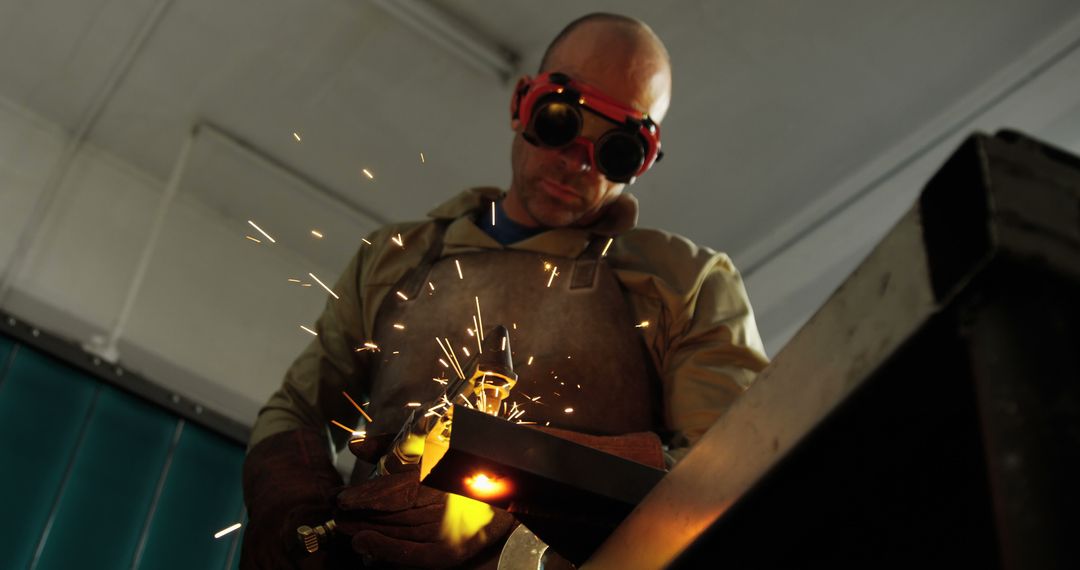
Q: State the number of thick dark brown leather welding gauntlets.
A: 2